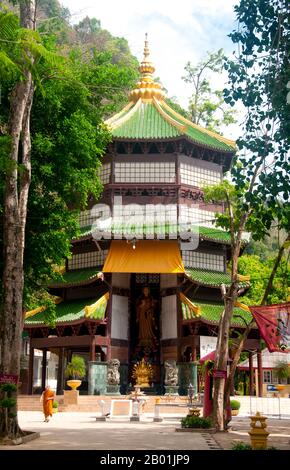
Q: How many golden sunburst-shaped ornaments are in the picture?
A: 1